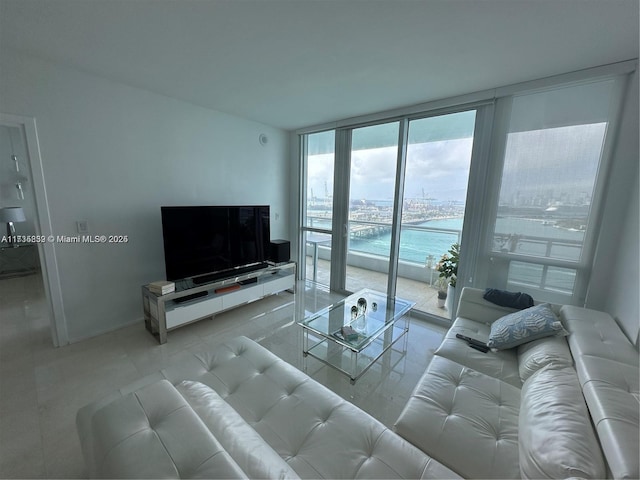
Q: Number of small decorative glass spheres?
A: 3